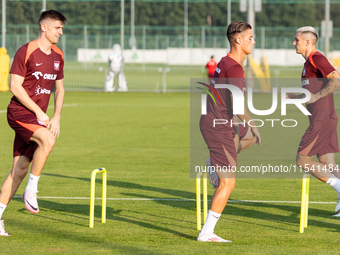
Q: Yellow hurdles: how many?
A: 3